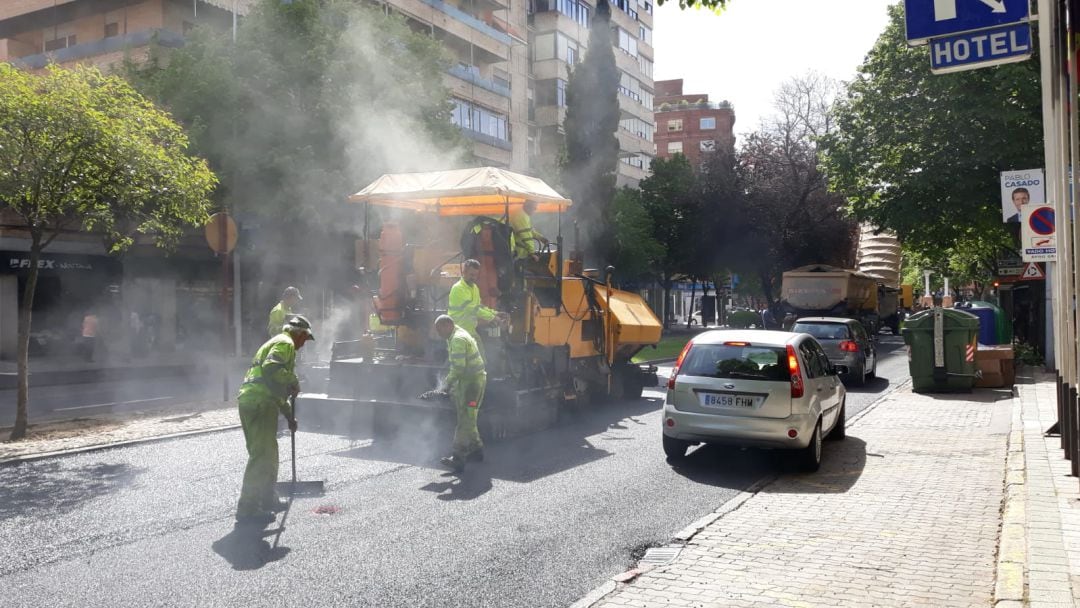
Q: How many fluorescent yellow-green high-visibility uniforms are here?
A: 5